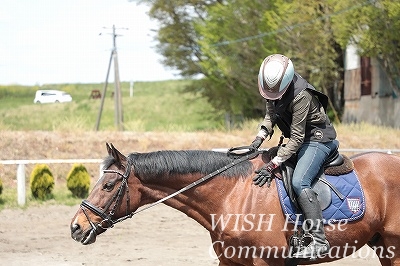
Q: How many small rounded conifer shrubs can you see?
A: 2